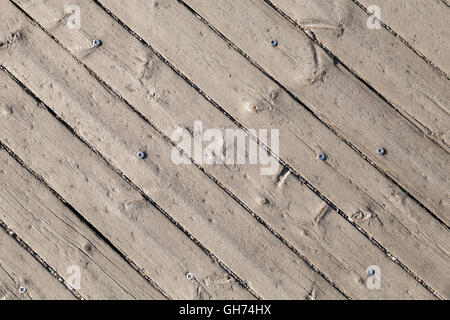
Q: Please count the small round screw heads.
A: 8